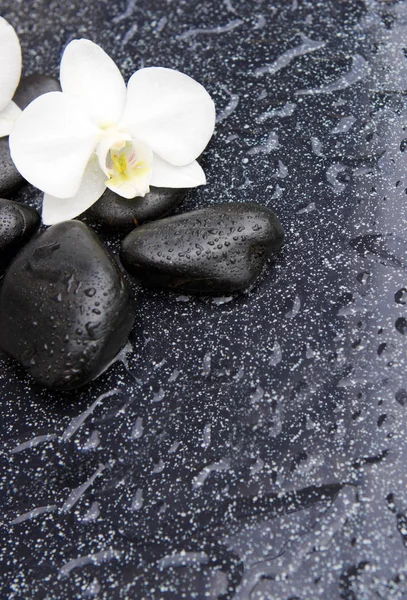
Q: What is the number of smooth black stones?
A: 6